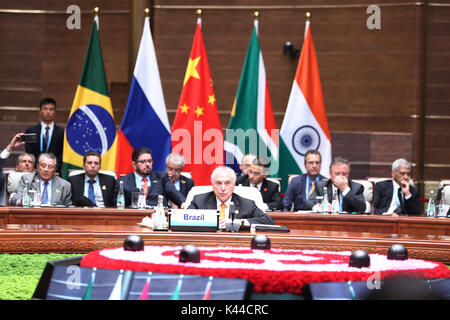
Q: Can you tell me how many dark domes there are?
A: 5